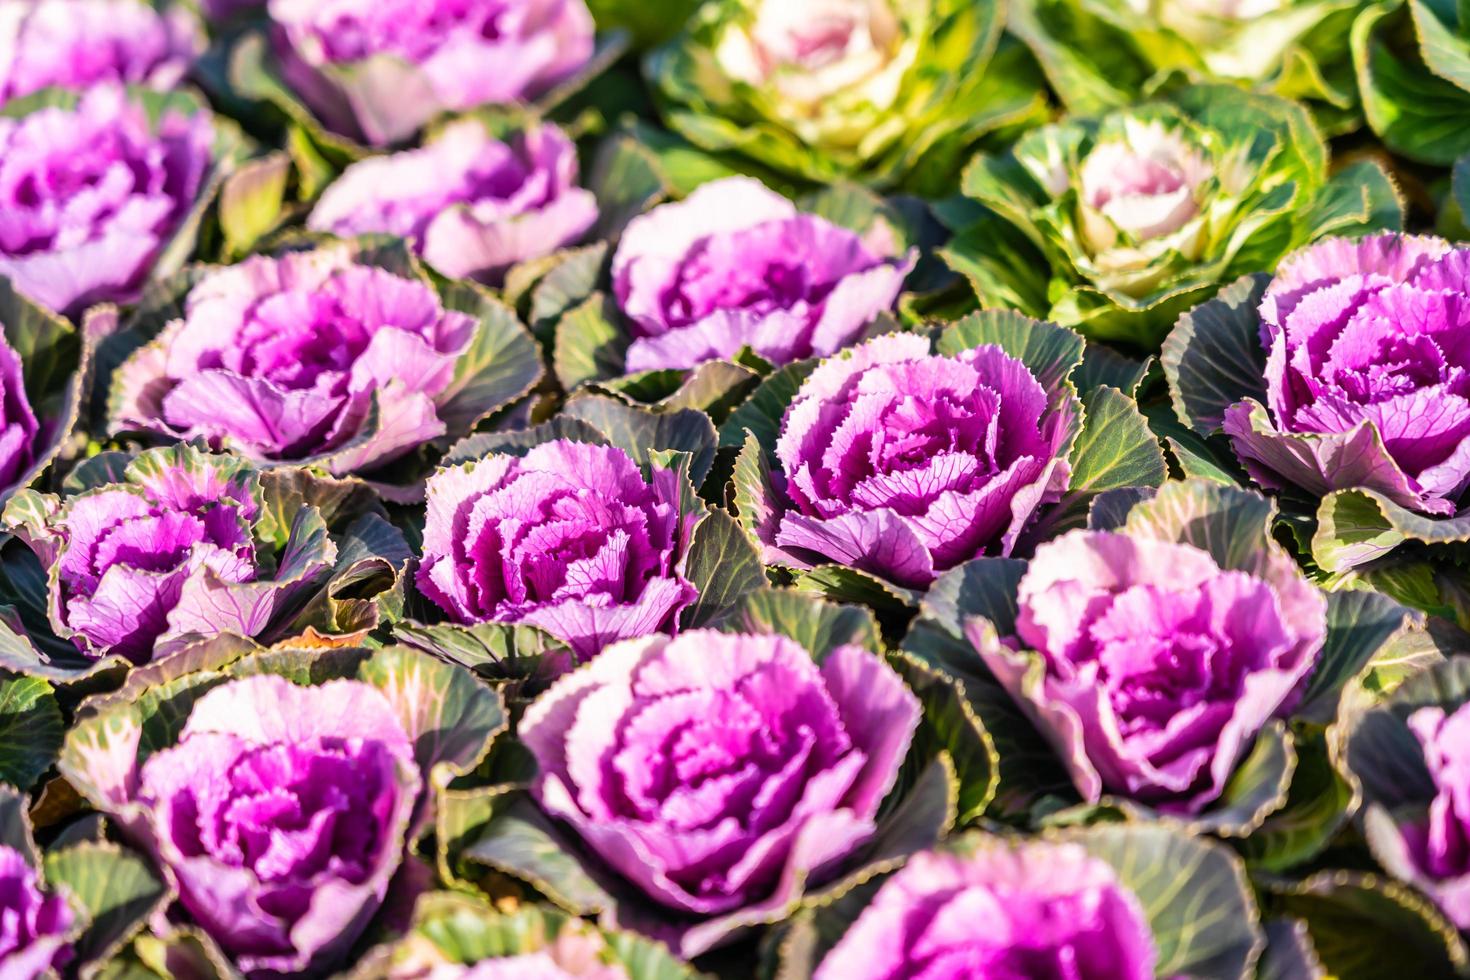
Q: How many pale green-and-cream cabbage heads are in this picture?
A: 3